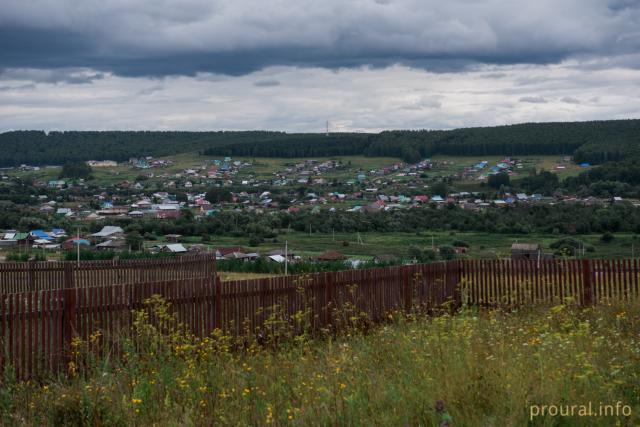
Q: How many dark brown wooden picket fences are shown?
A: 2